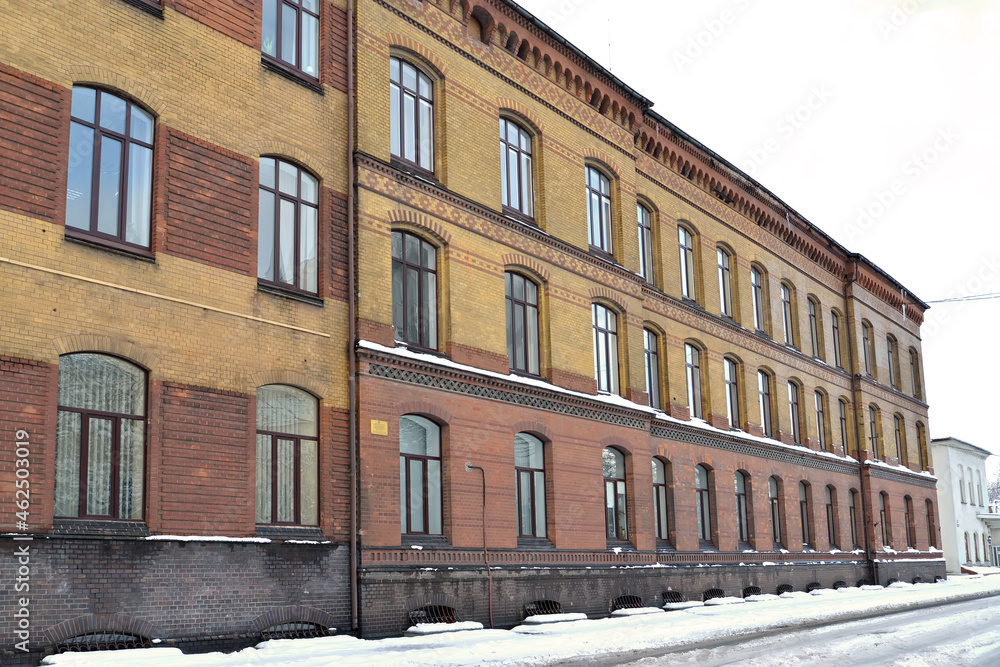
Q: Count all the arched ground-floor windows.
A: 15